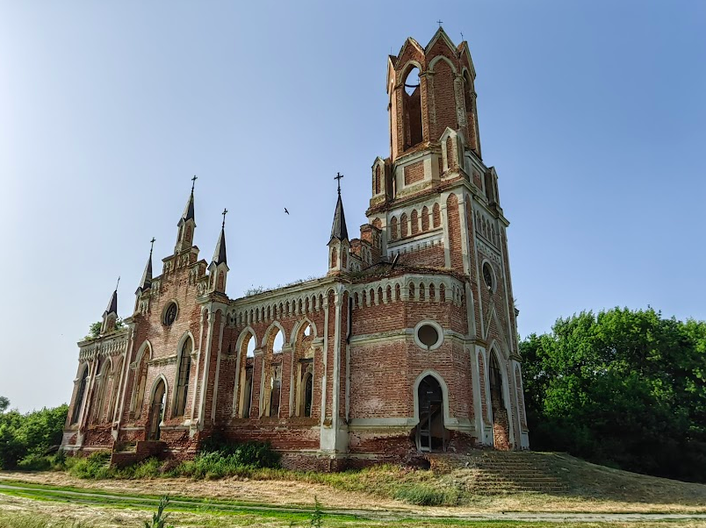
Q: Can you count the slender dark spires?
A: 5